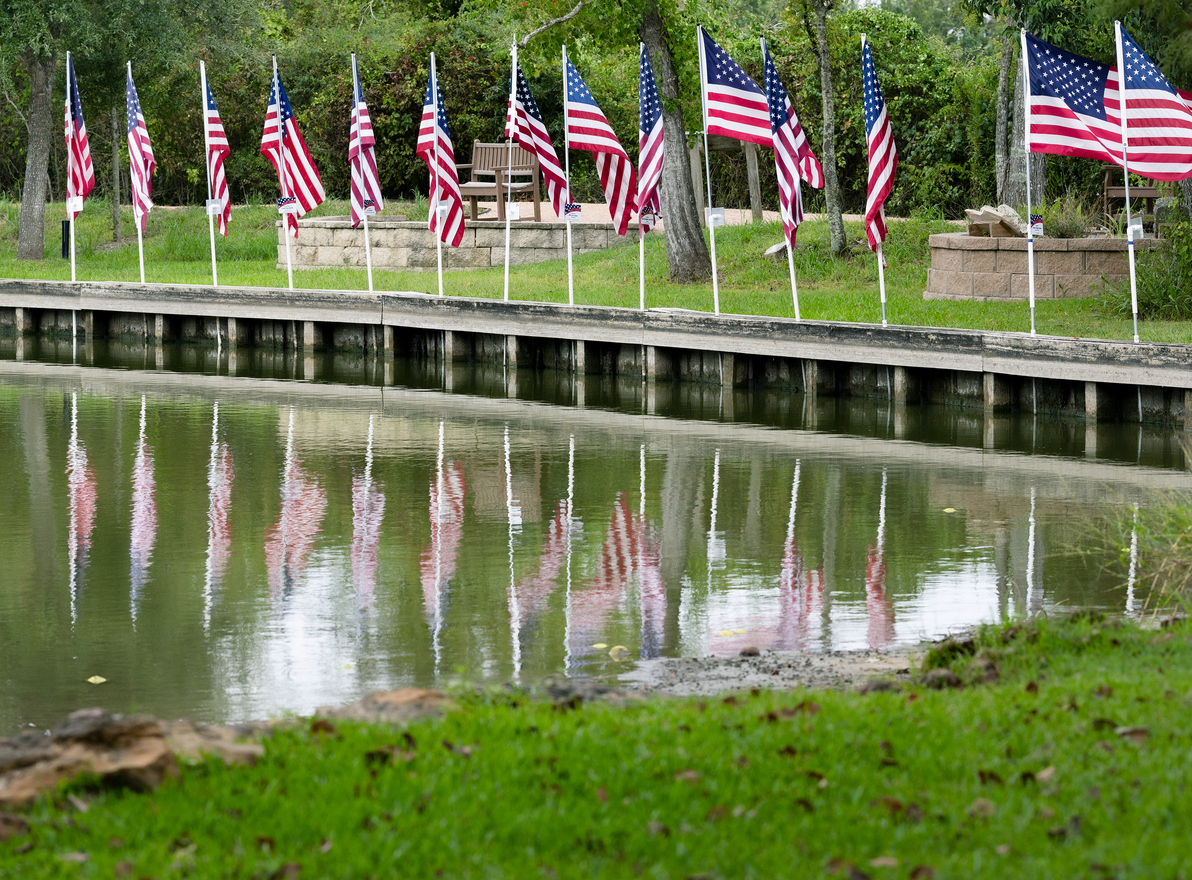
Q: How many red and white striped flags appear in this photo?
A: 14